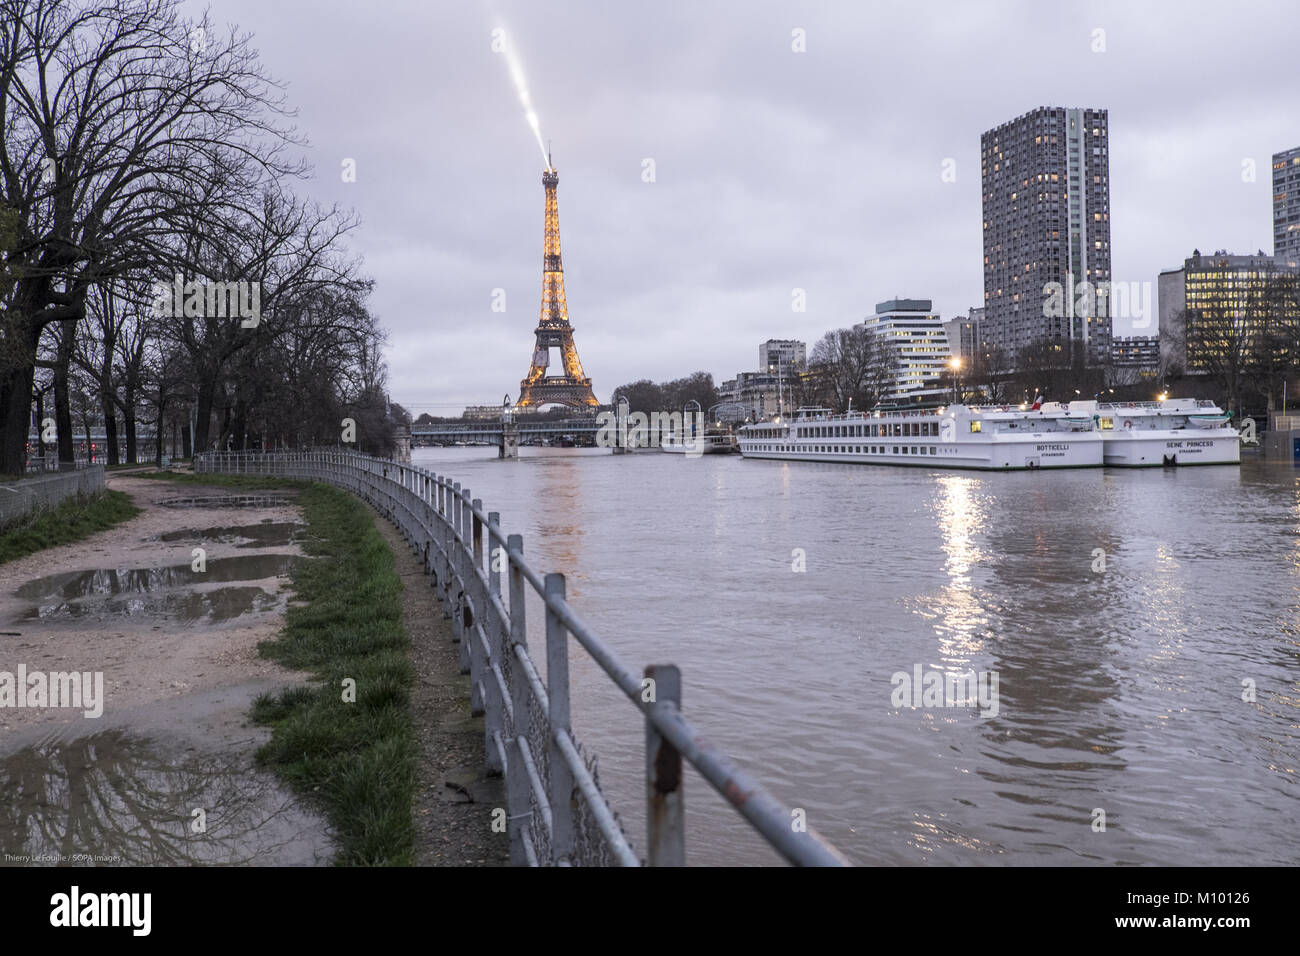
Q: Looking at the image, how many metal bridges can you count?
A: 1